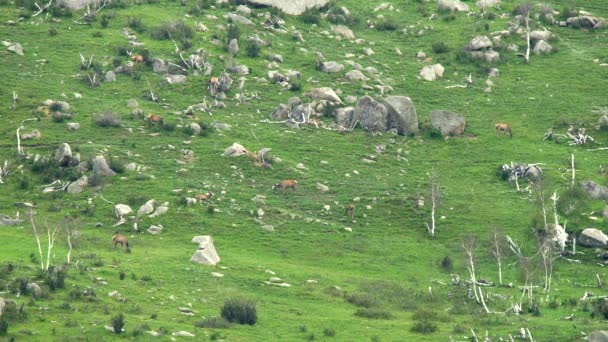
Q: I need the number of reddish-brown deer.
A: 8